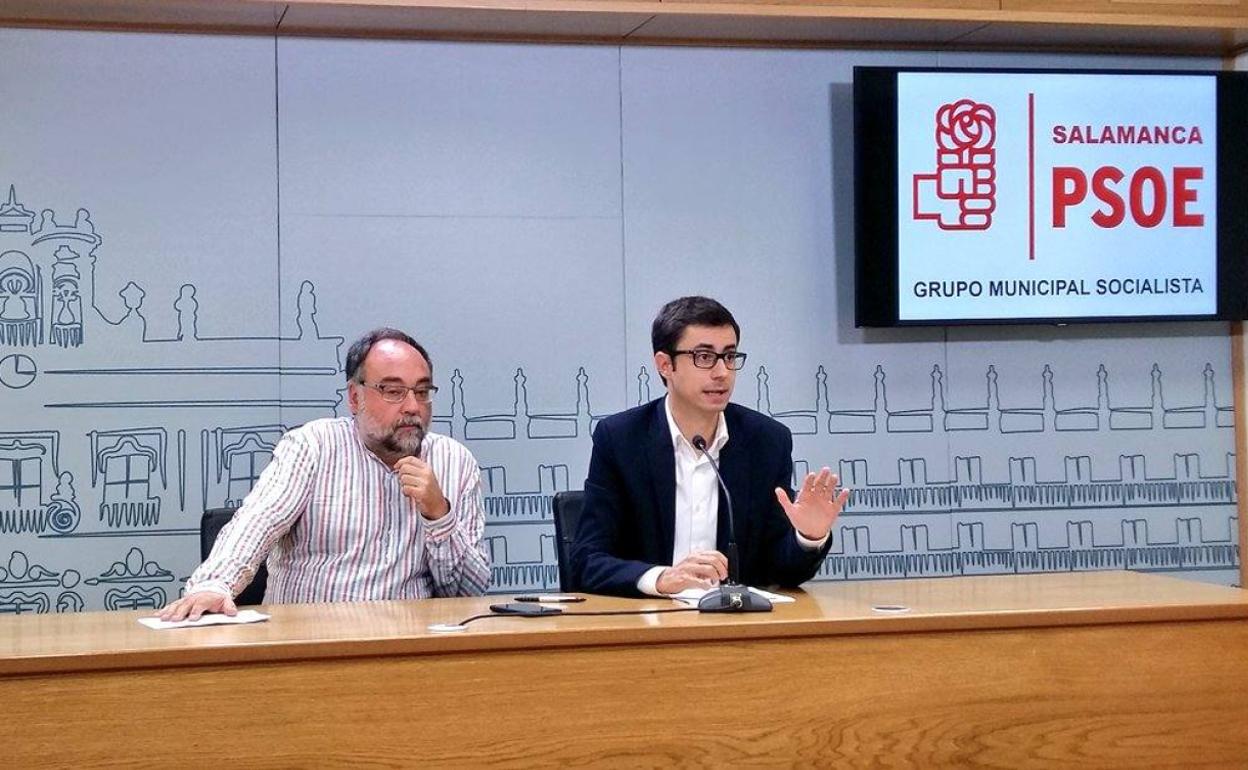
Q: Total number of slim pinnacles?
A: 13